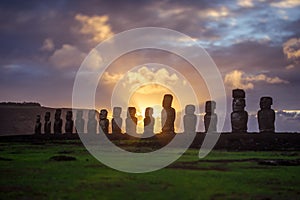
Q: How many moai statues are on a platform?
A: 15